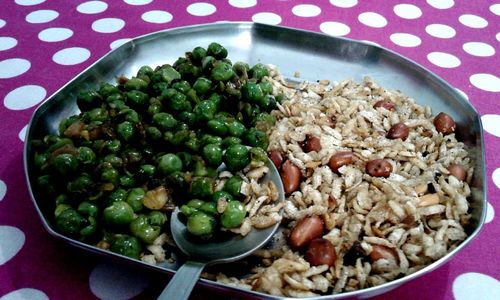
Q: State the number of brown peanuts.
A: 12